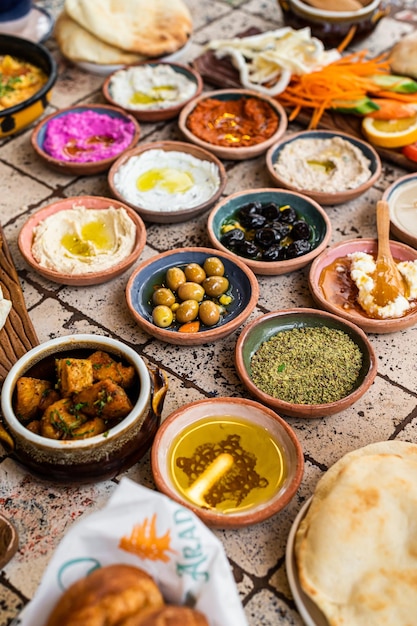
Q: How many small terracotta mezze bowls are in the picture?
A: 12